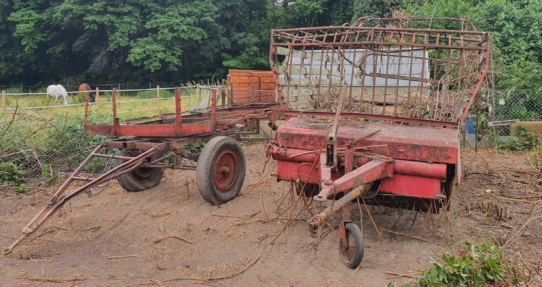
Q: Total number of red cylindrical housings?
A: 2